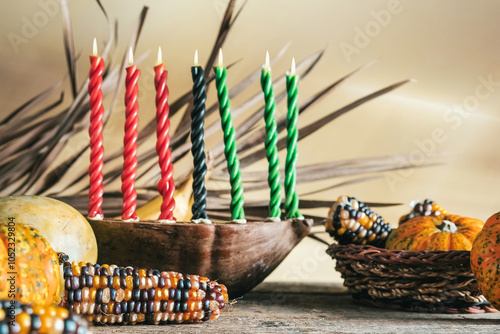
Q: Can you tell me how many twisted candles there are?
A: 7